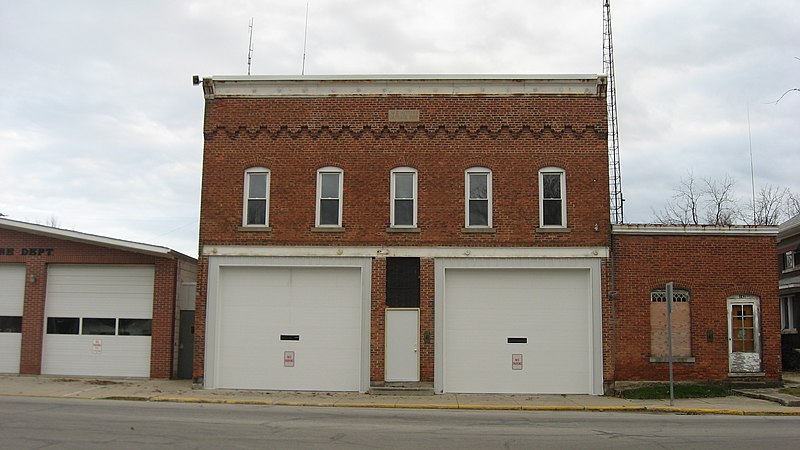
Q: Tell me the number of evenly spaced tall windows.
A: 5